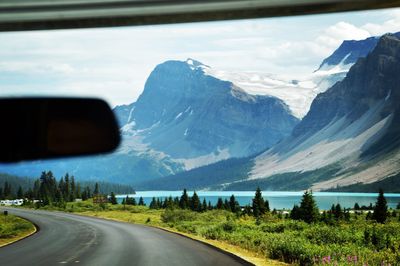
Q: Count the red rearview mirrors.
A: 0